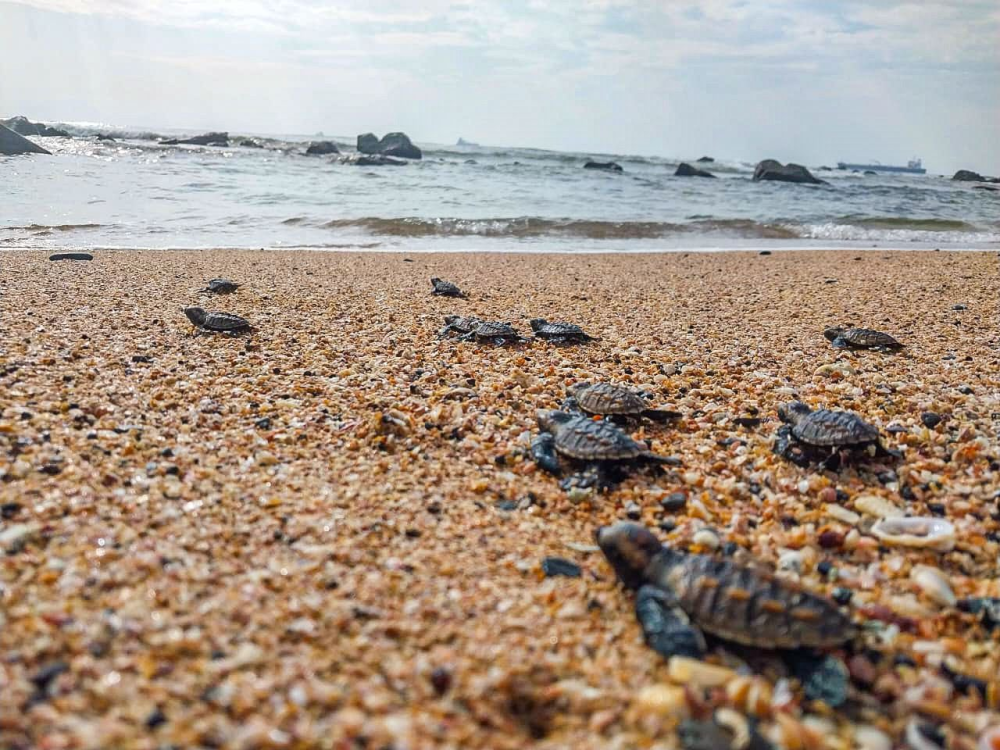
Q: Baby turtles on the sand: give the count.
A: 11